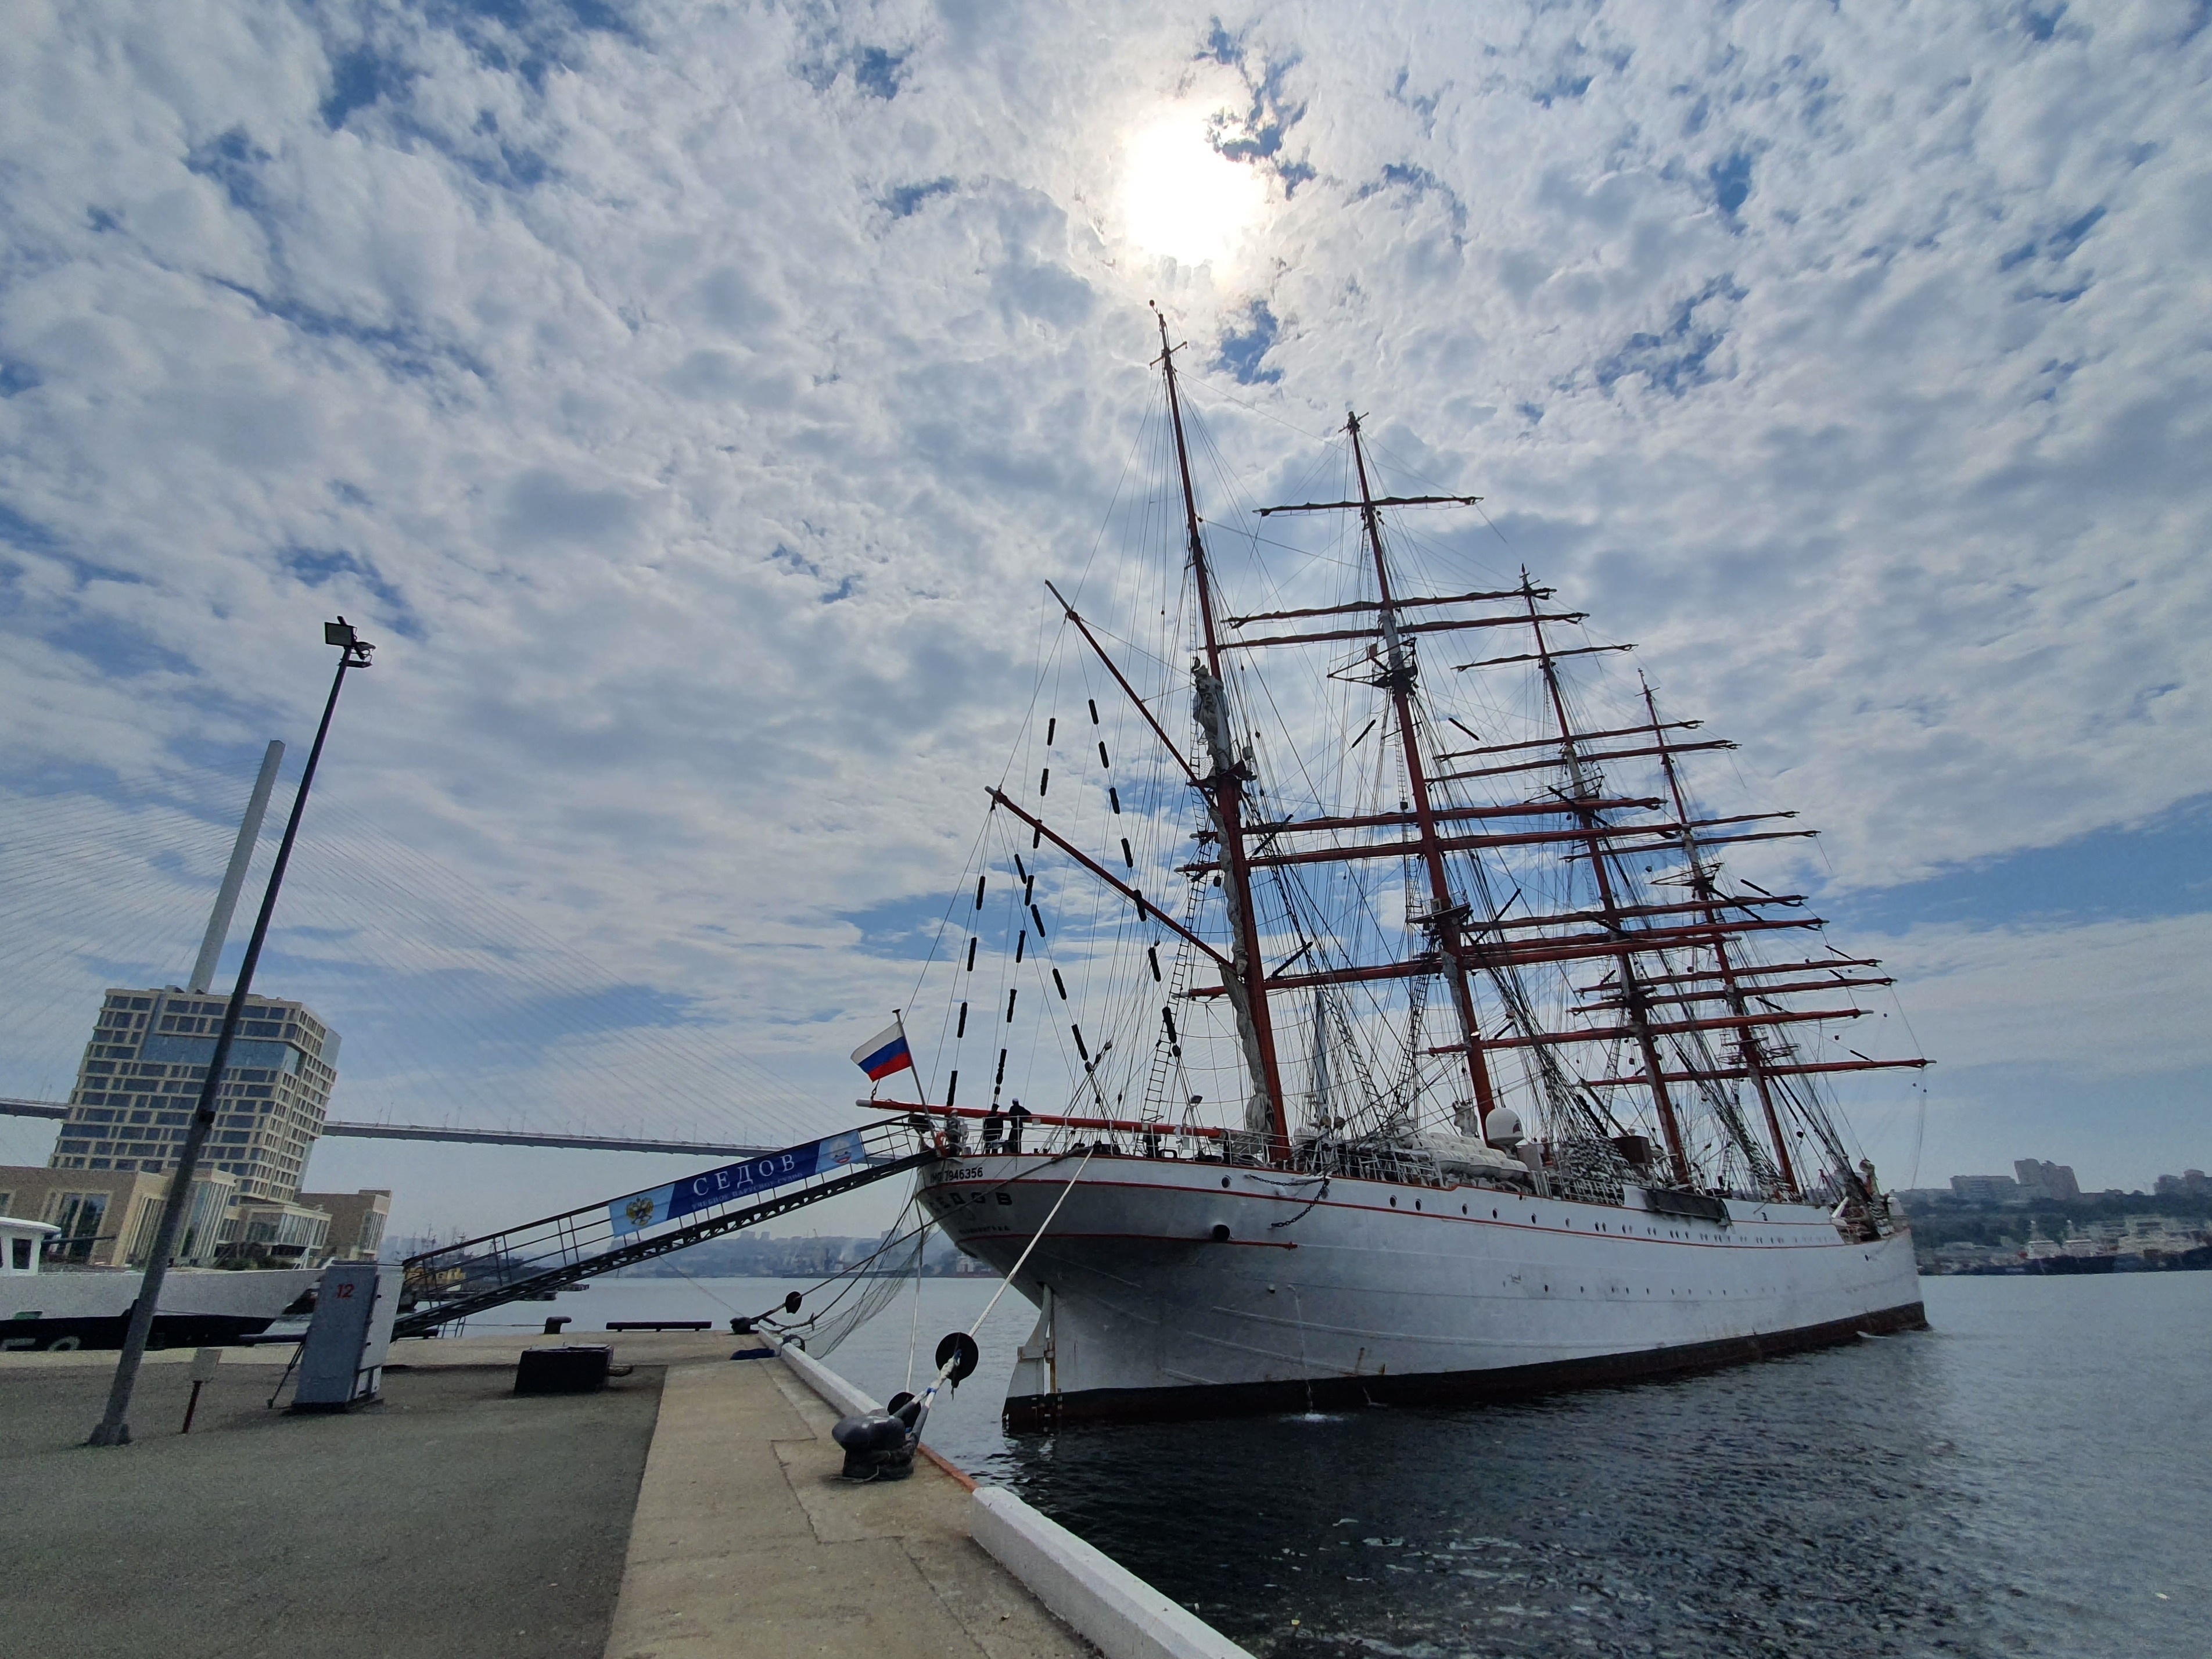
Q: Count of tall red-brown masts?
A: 4